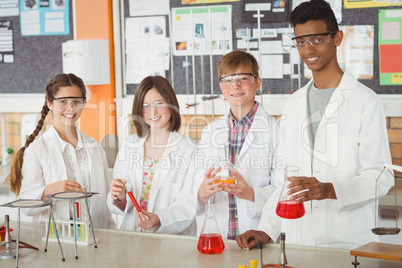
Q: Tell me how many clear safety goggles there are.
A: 4